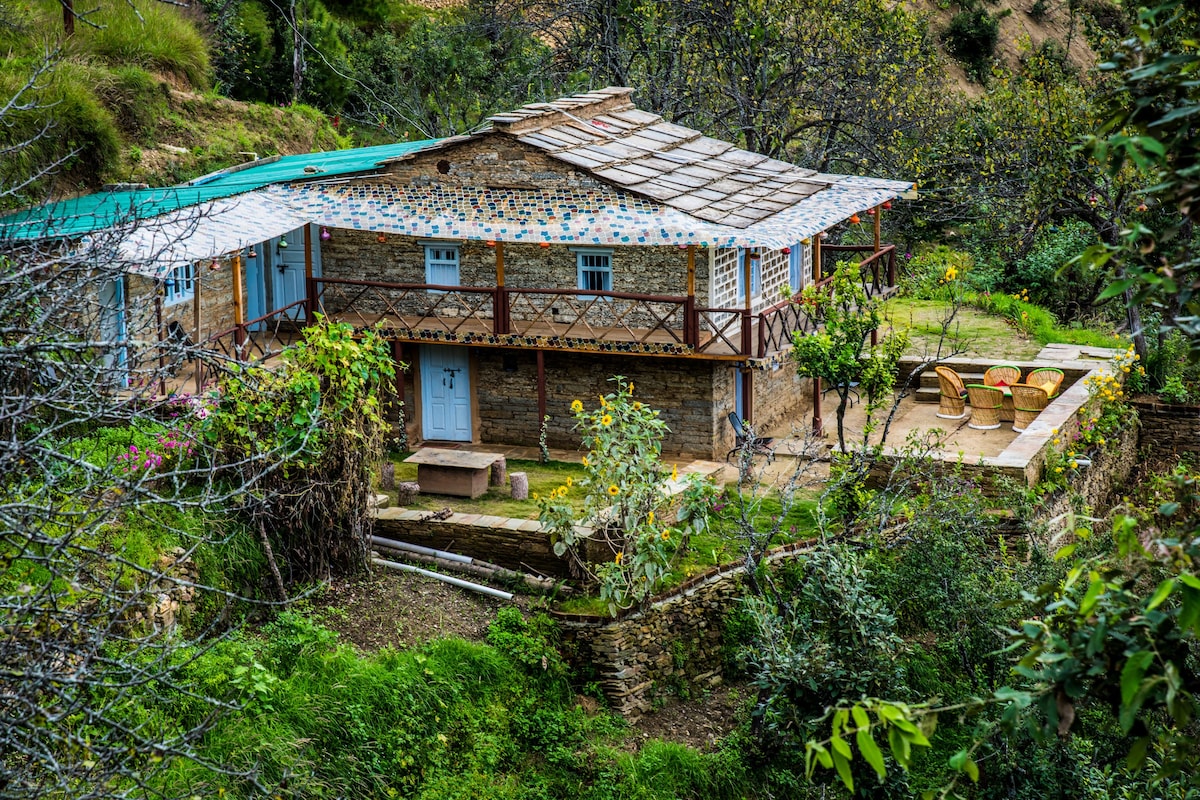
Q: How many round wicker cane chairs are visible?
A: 5